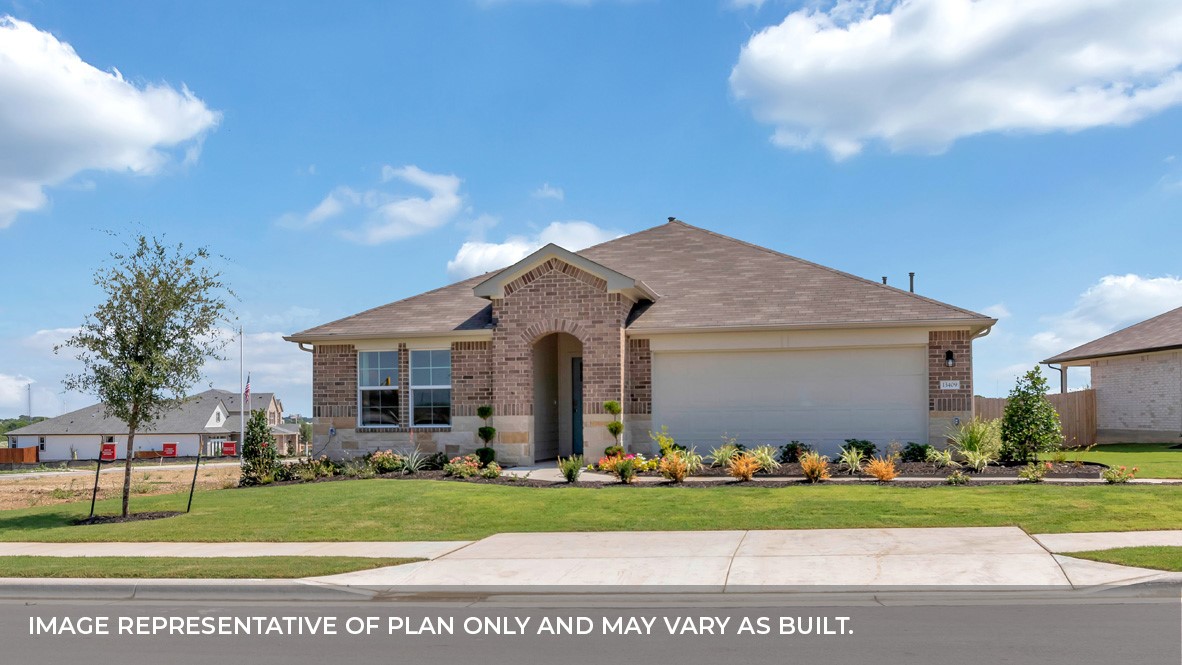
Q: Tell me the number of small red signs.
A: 3